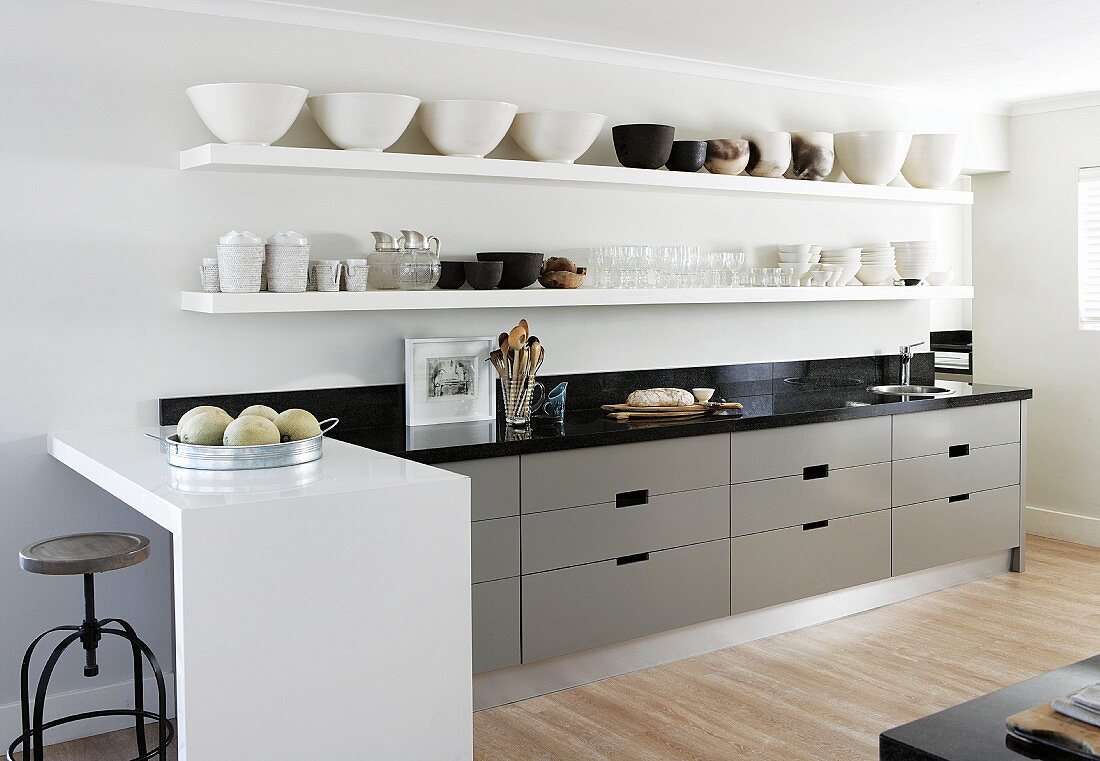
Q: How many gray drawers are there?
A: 12